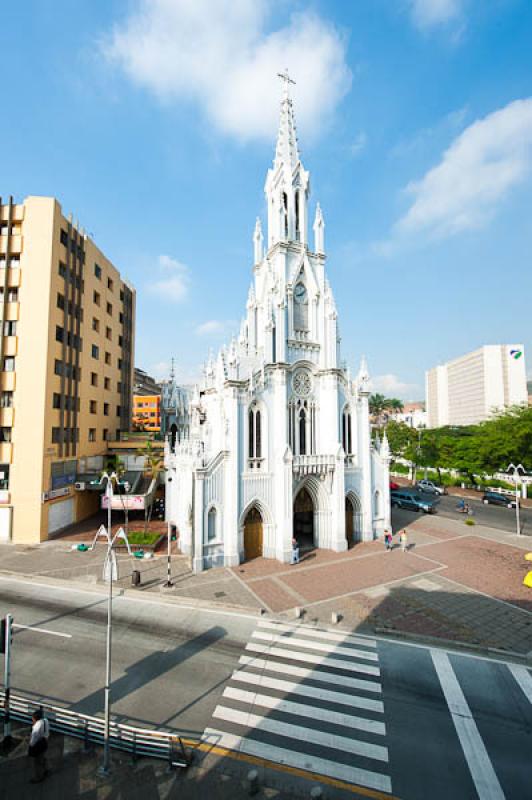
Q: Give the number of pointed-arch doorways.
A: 3